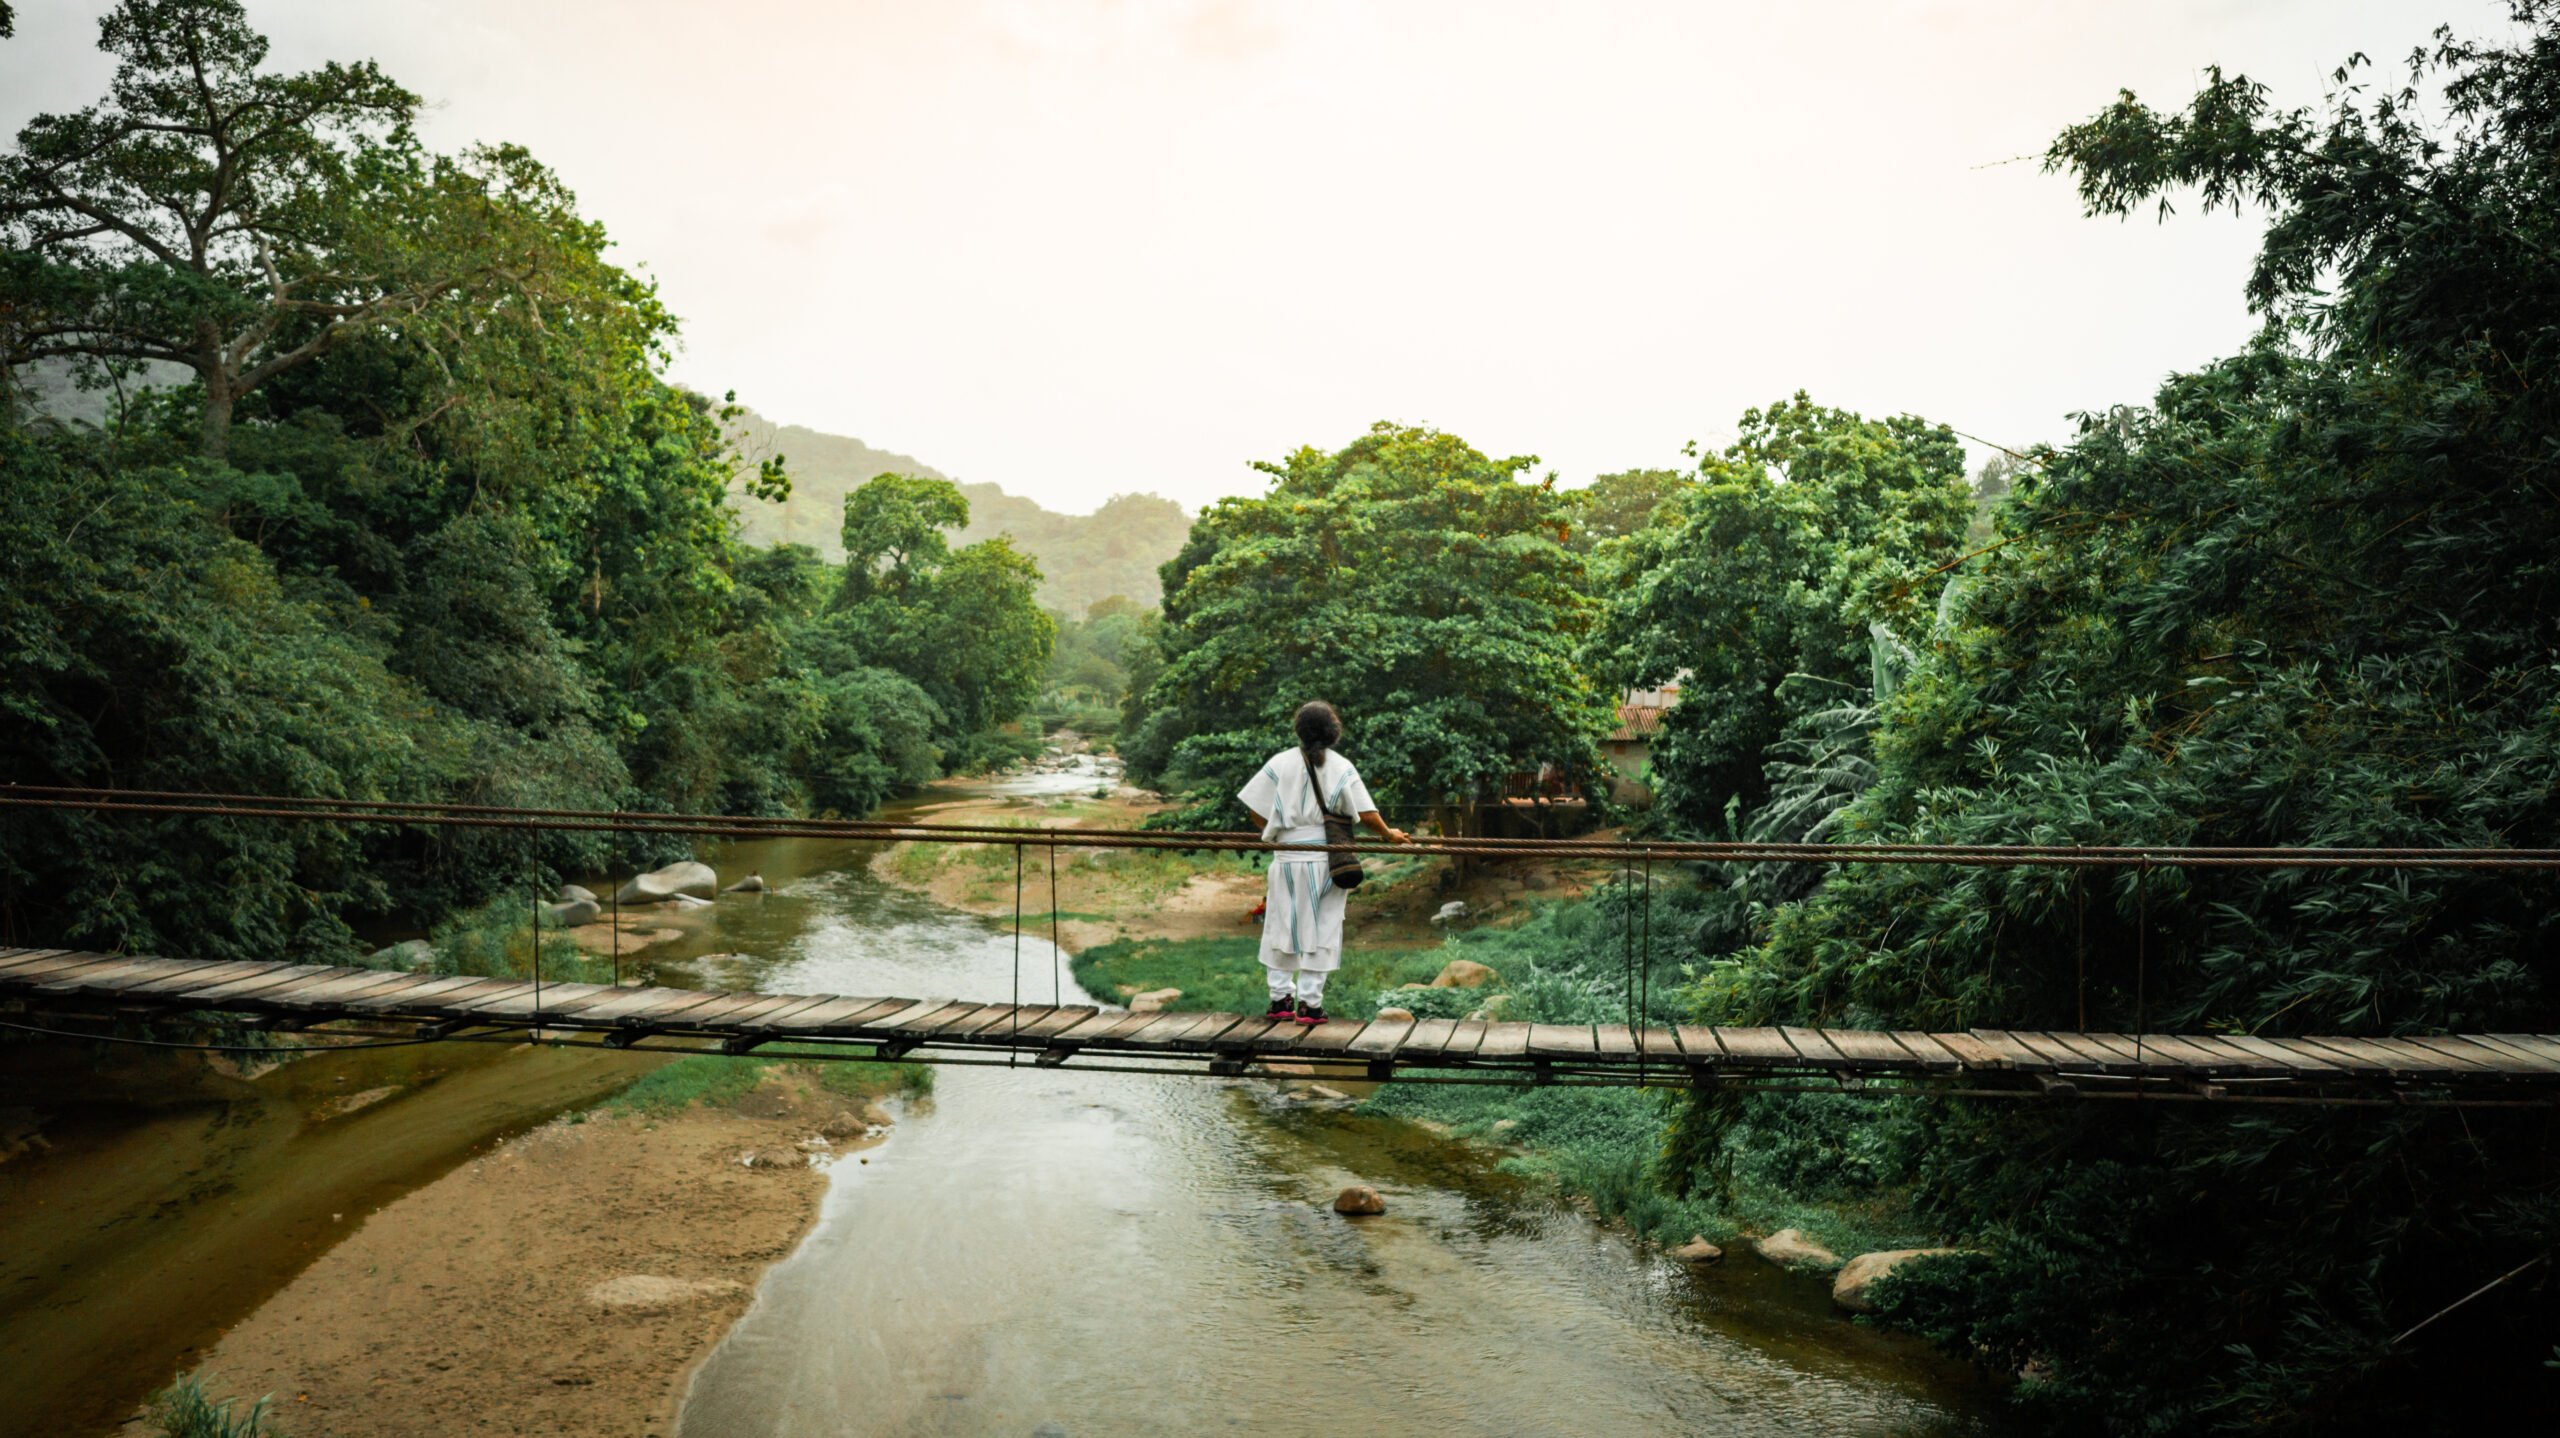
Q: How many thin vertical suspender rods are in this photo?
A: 8